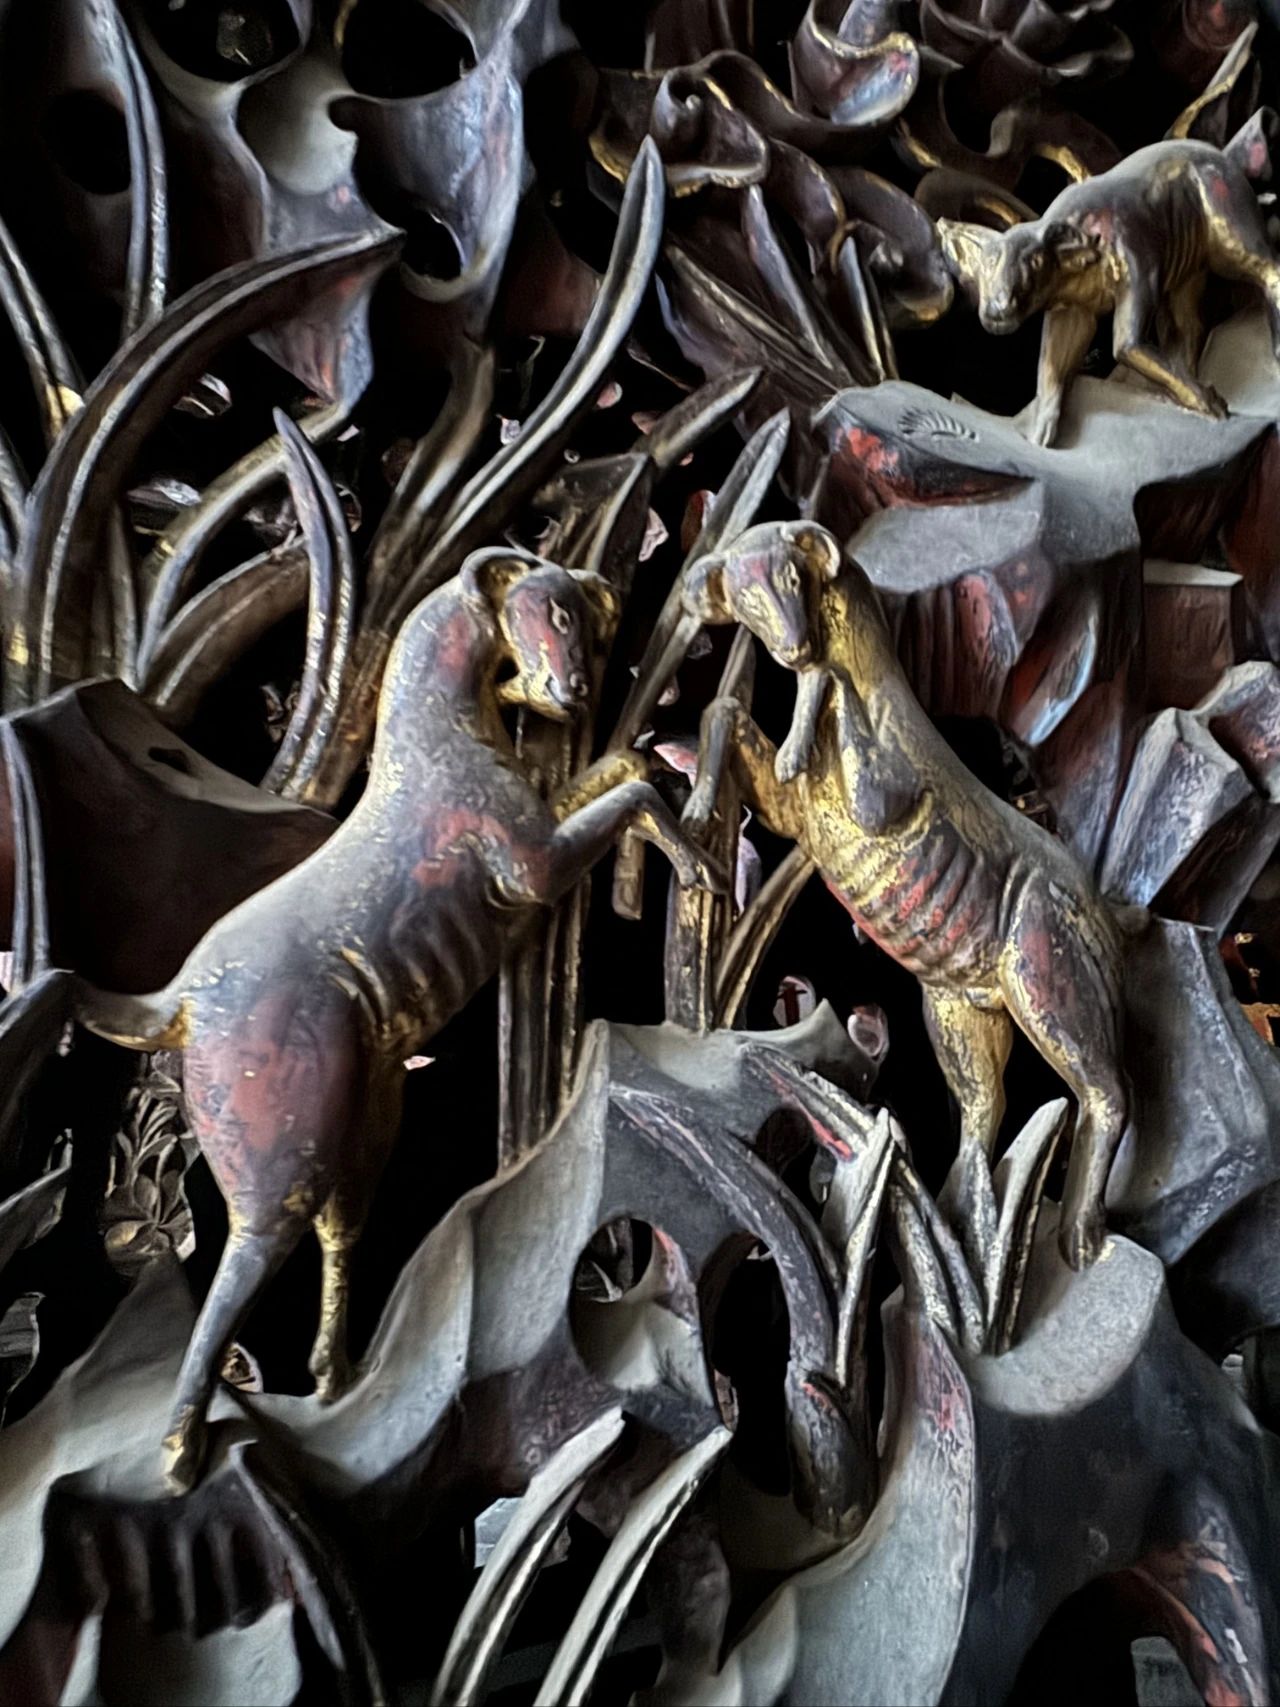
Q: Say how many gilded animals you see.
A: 3